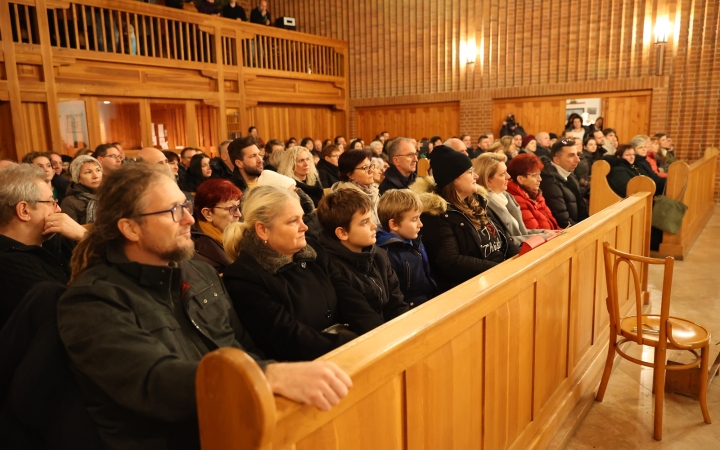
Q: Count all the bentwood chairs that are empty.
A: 1